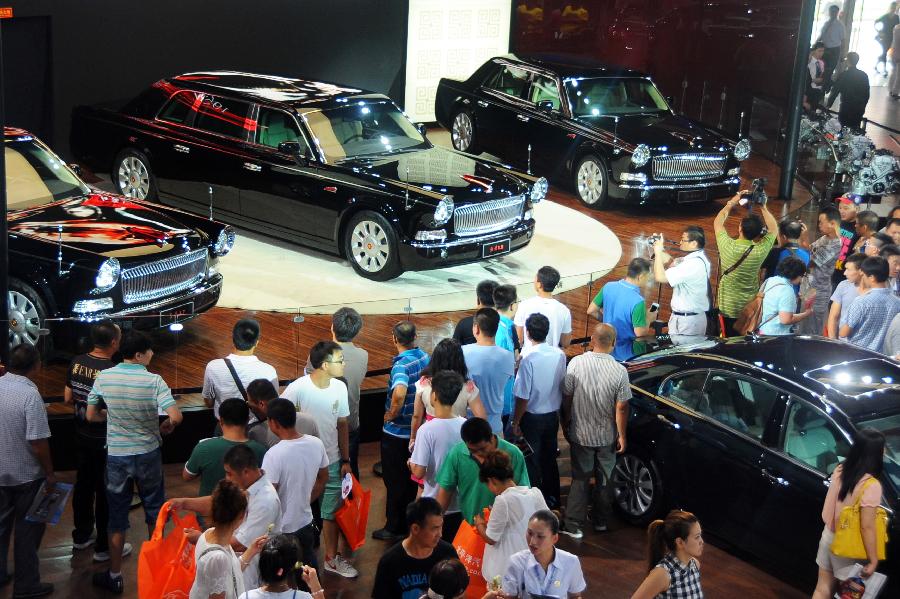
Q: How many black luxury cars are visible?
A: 4